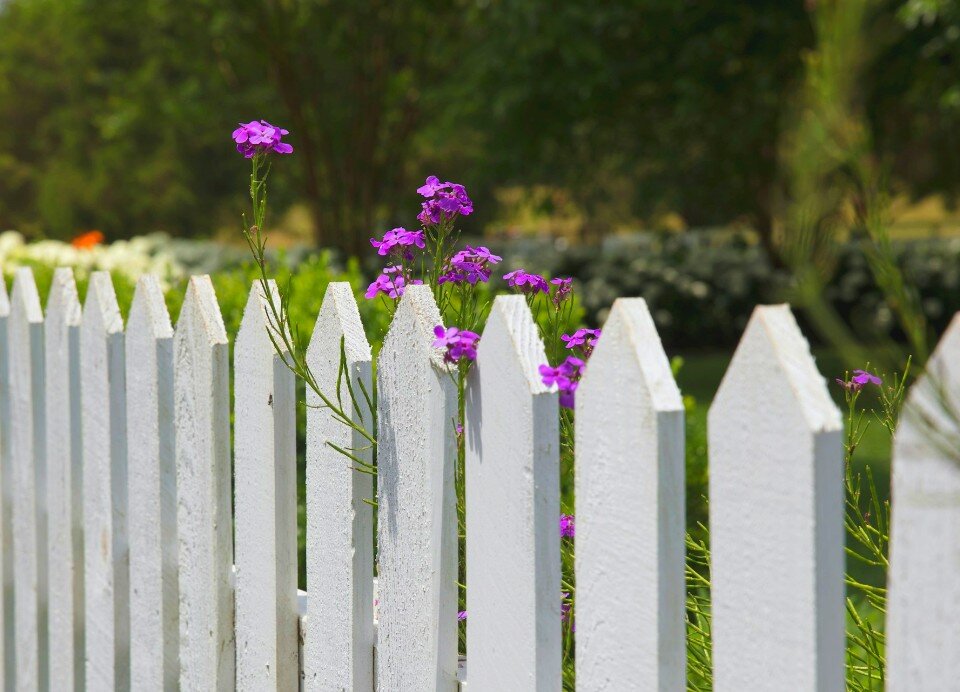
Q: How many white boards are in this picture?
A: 13